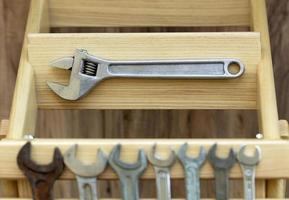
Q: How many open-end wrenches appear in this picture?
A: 7